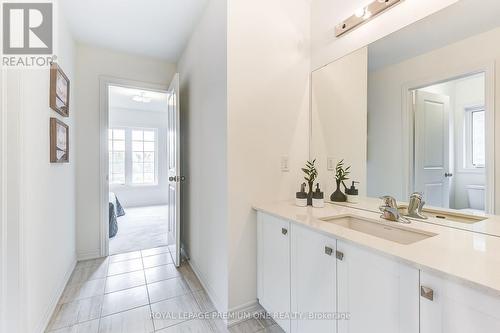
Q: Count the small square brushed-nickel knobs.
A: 4